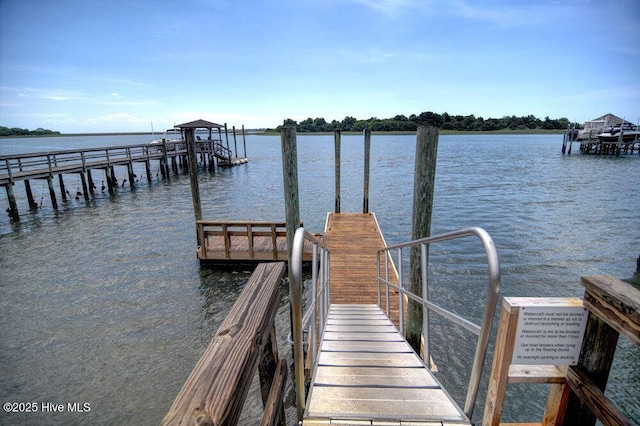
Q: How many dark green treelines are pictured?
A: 2